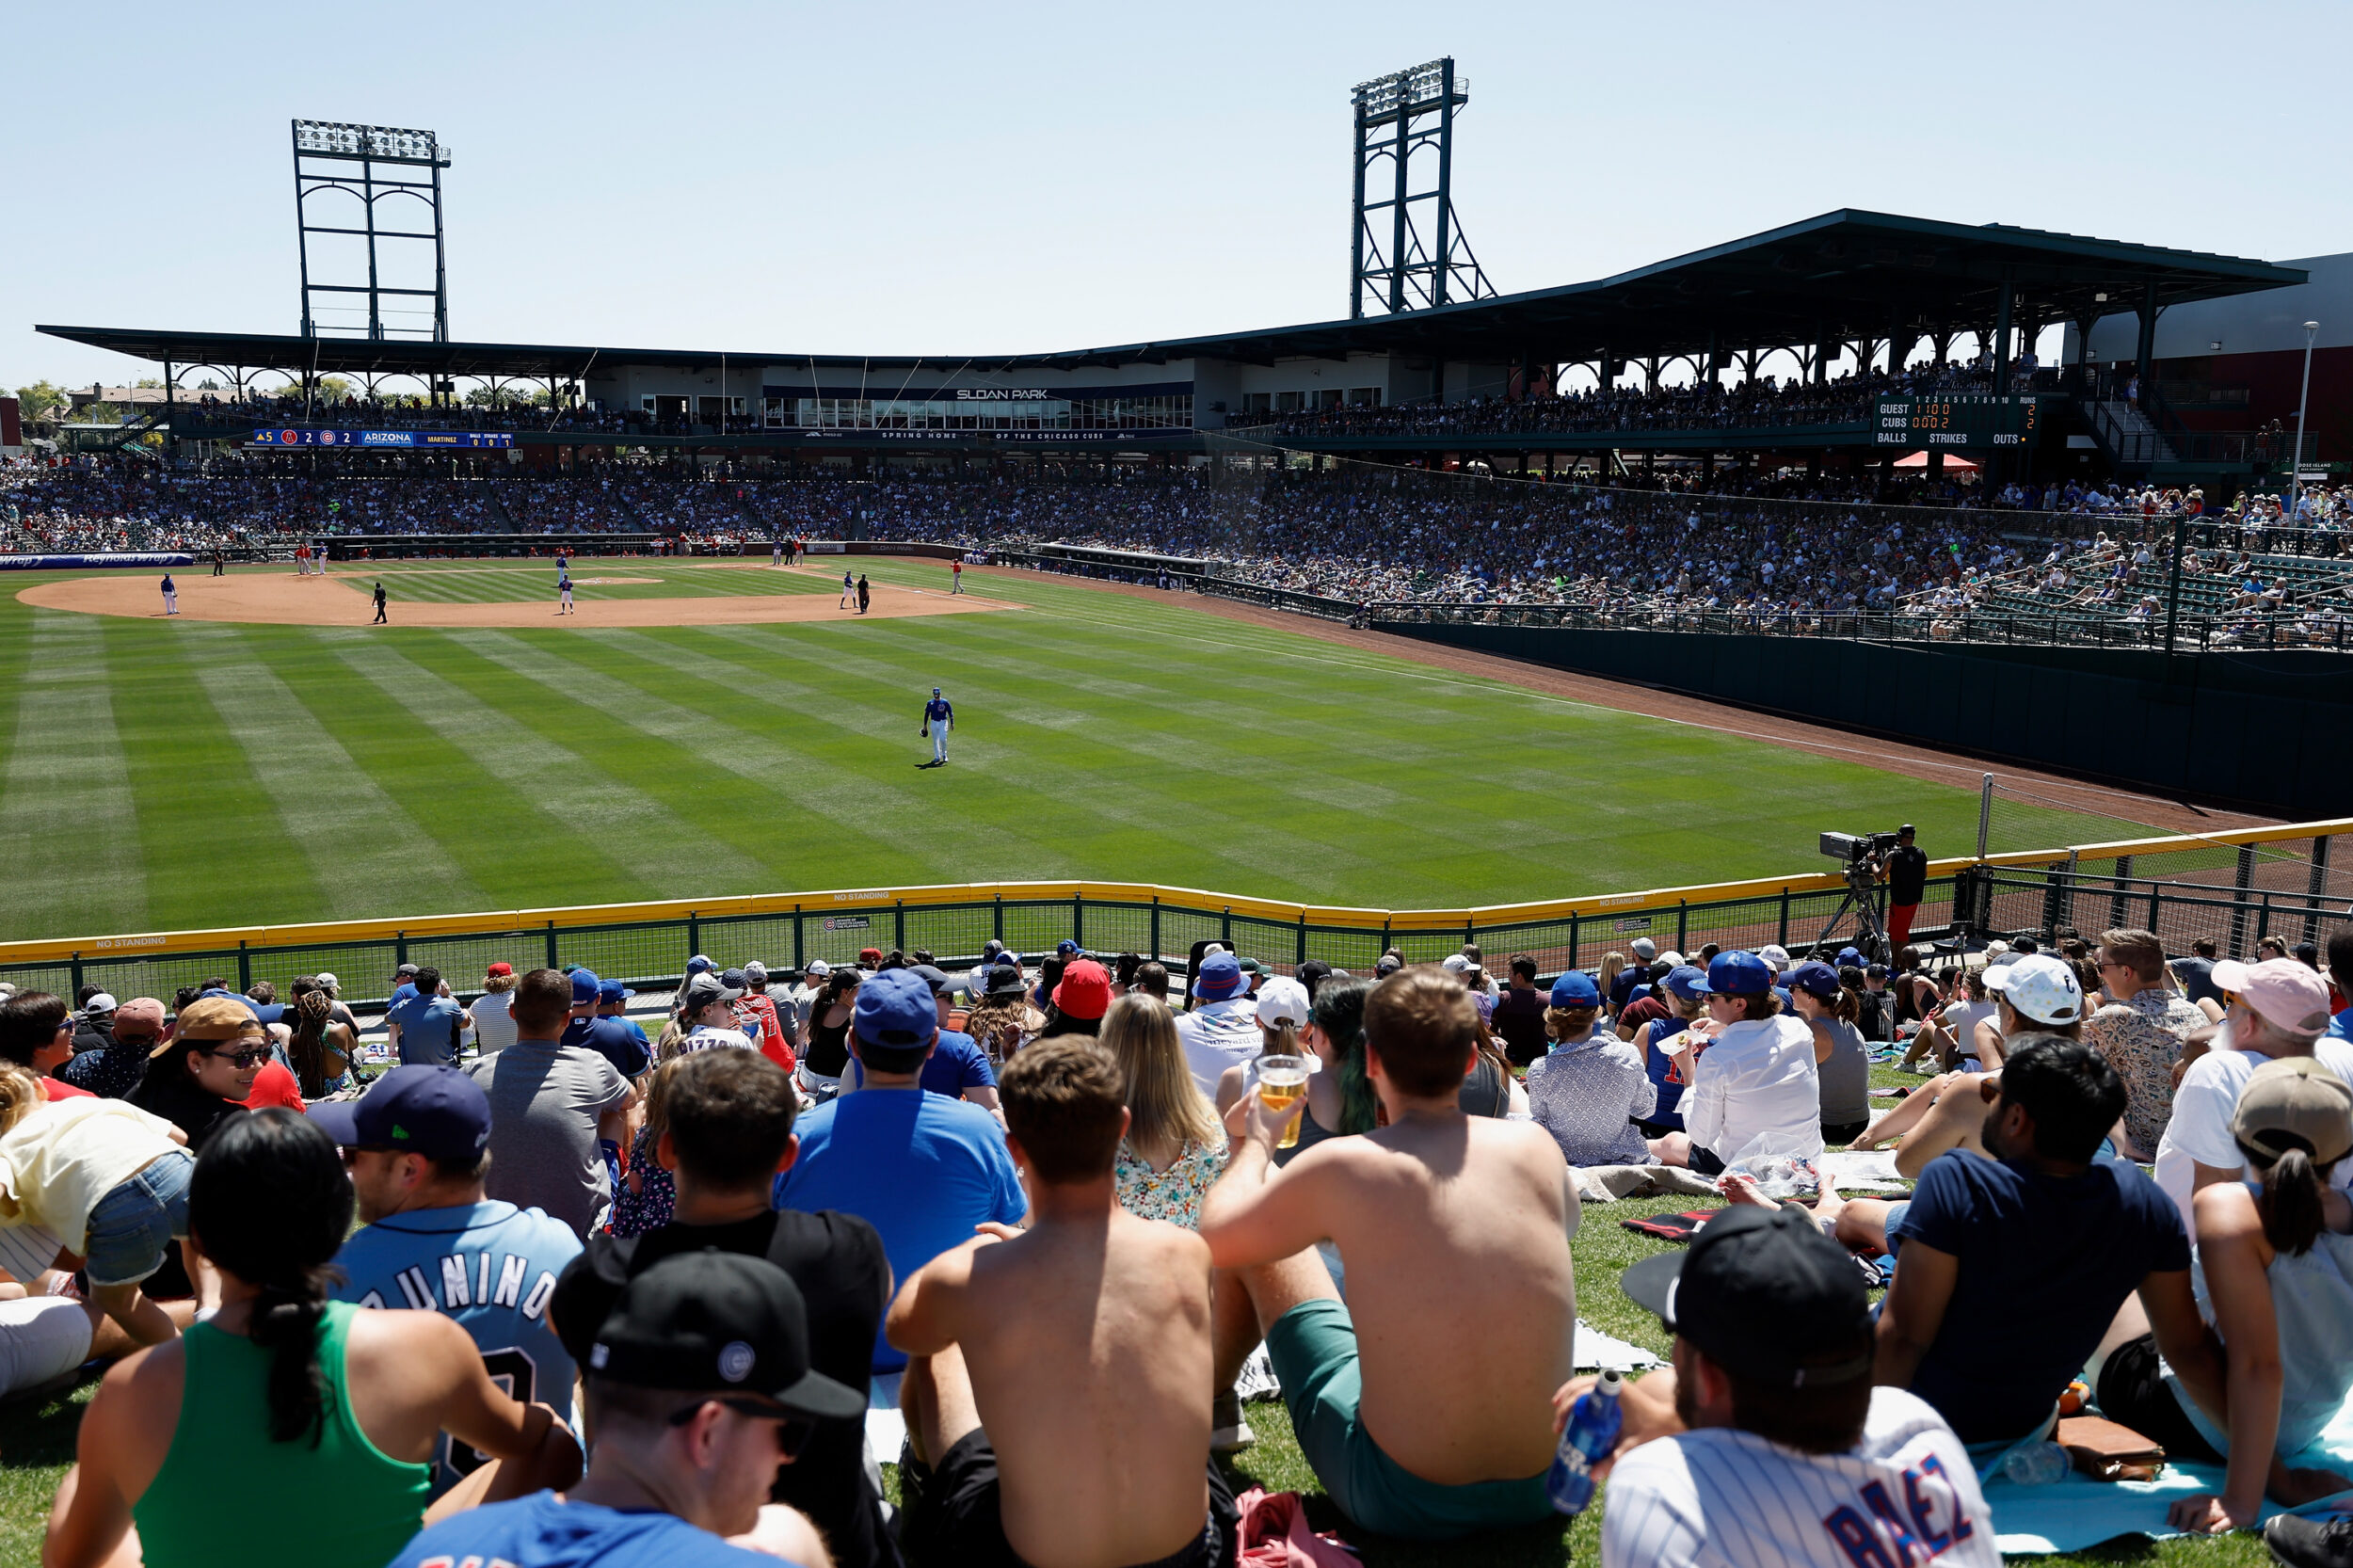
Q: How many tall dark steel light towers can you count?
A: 2